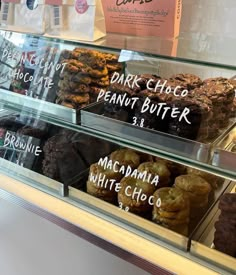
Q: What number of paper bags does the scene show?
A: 2